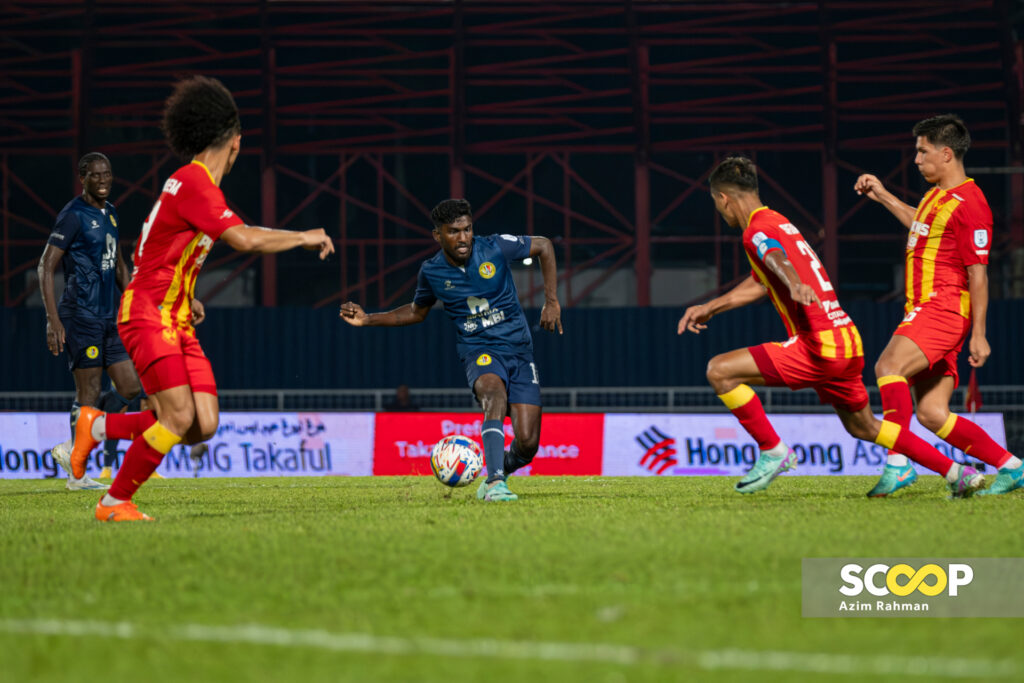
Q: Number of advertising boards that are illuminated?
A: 3